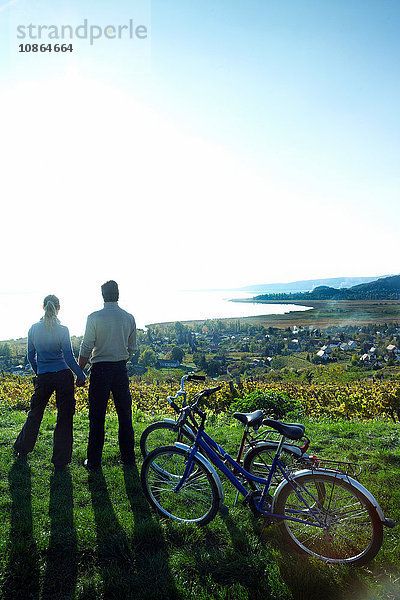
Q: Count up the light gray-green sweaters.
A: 1